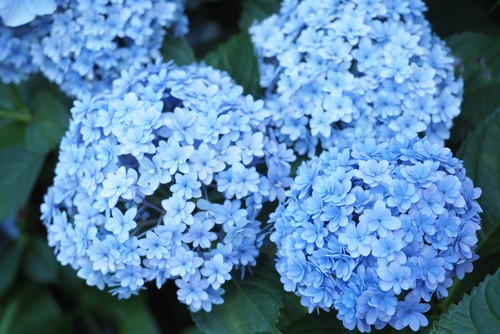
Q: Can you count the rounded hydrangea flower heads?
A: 4